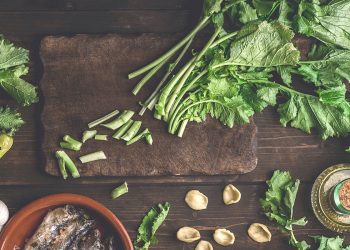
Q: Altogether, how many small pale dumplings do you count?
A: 6